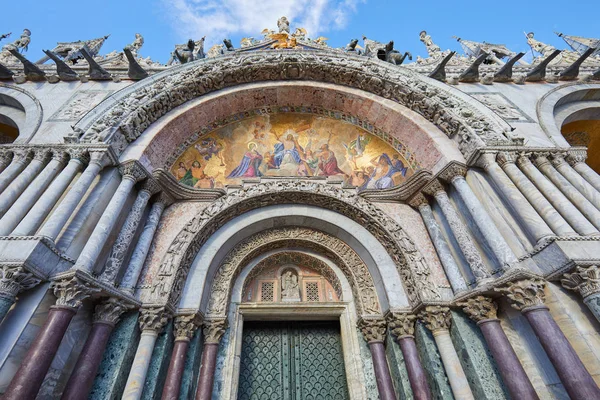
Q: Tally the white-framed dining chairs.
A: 0